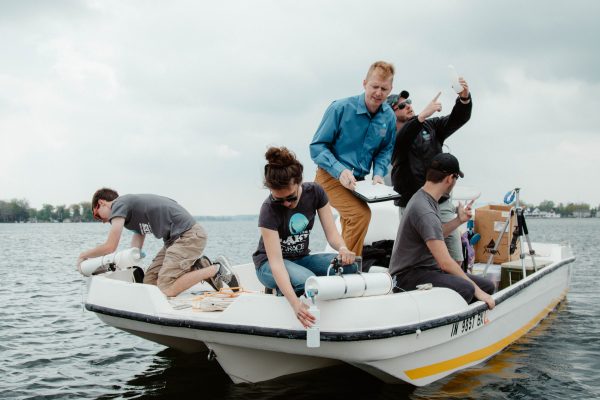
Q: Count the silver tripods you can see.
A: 1